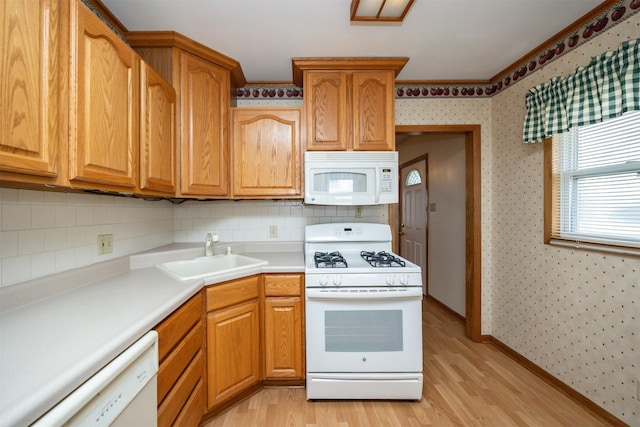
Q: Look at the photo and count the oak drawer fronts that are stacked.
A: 4